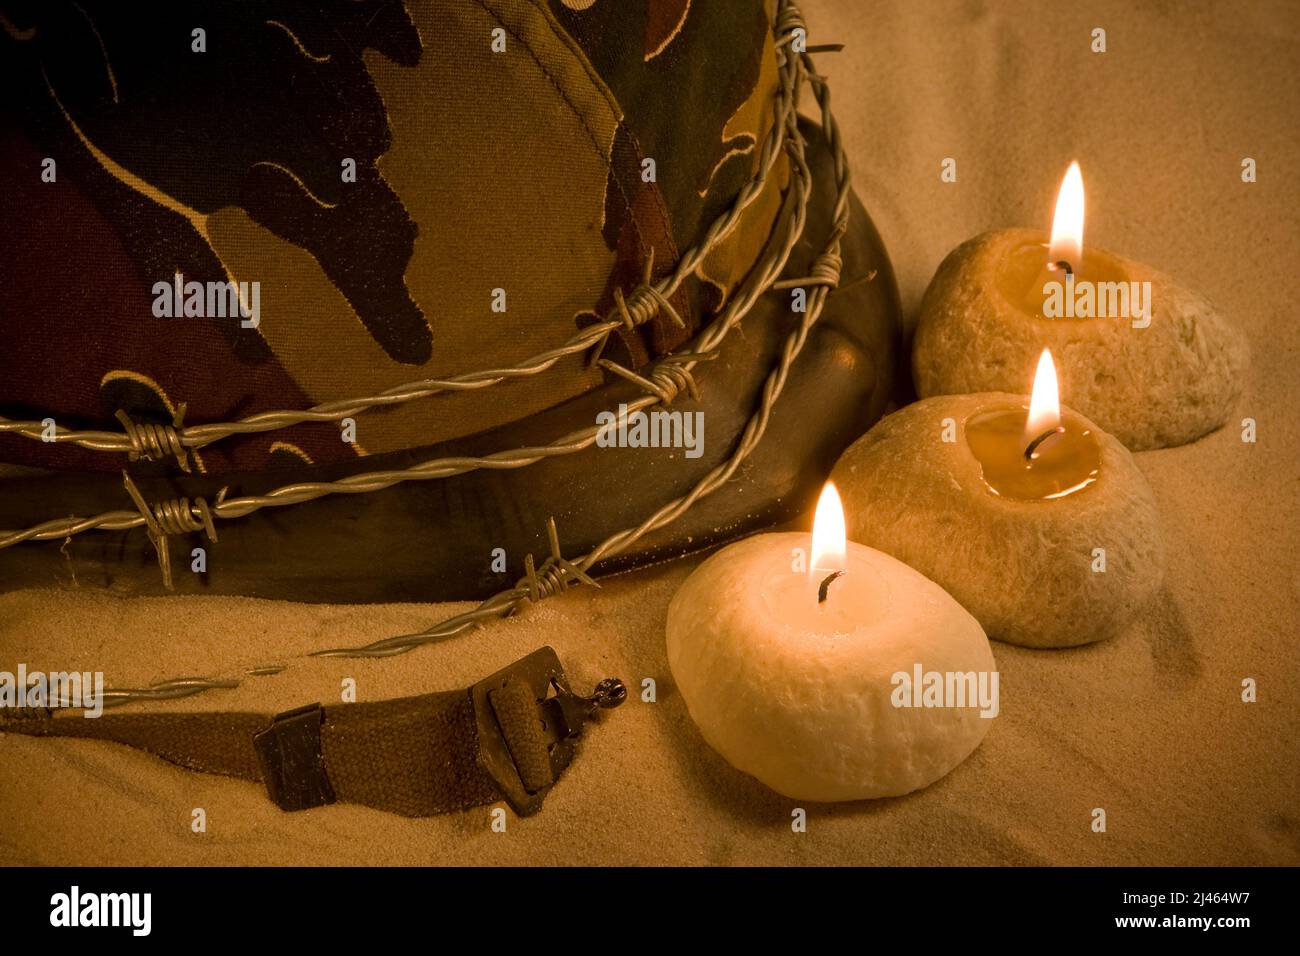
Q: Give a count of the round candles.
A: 3